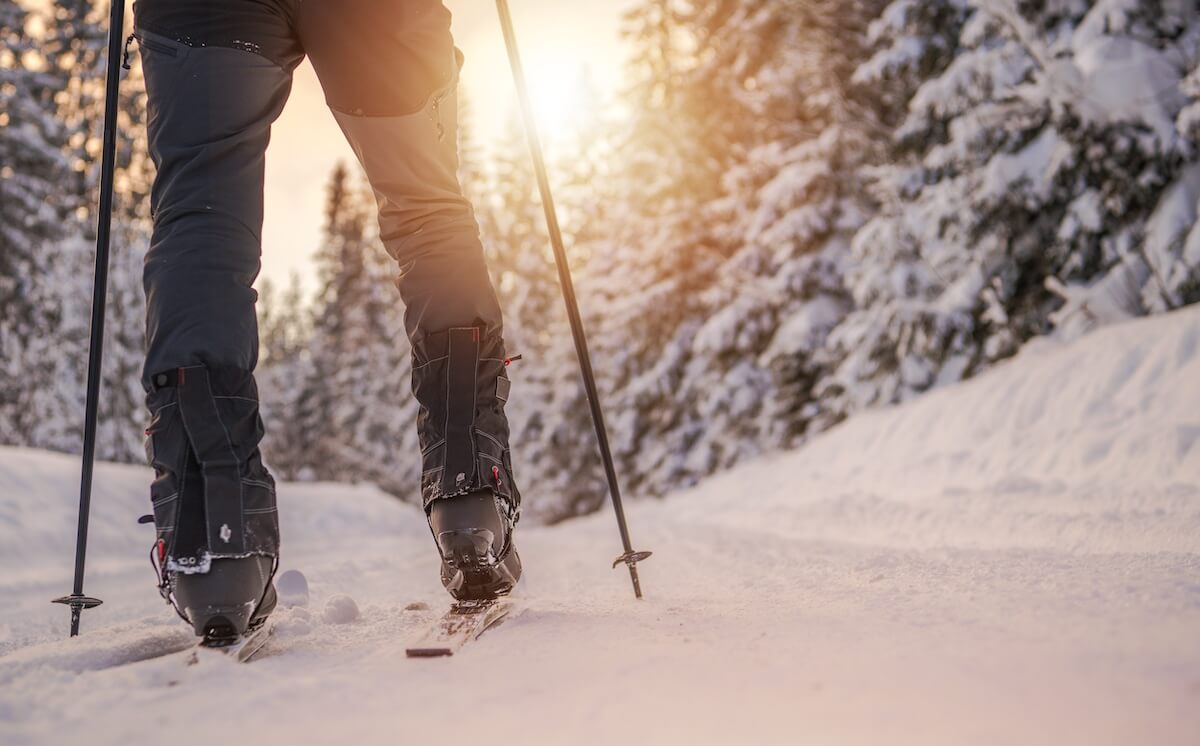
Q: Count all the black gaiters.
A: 2